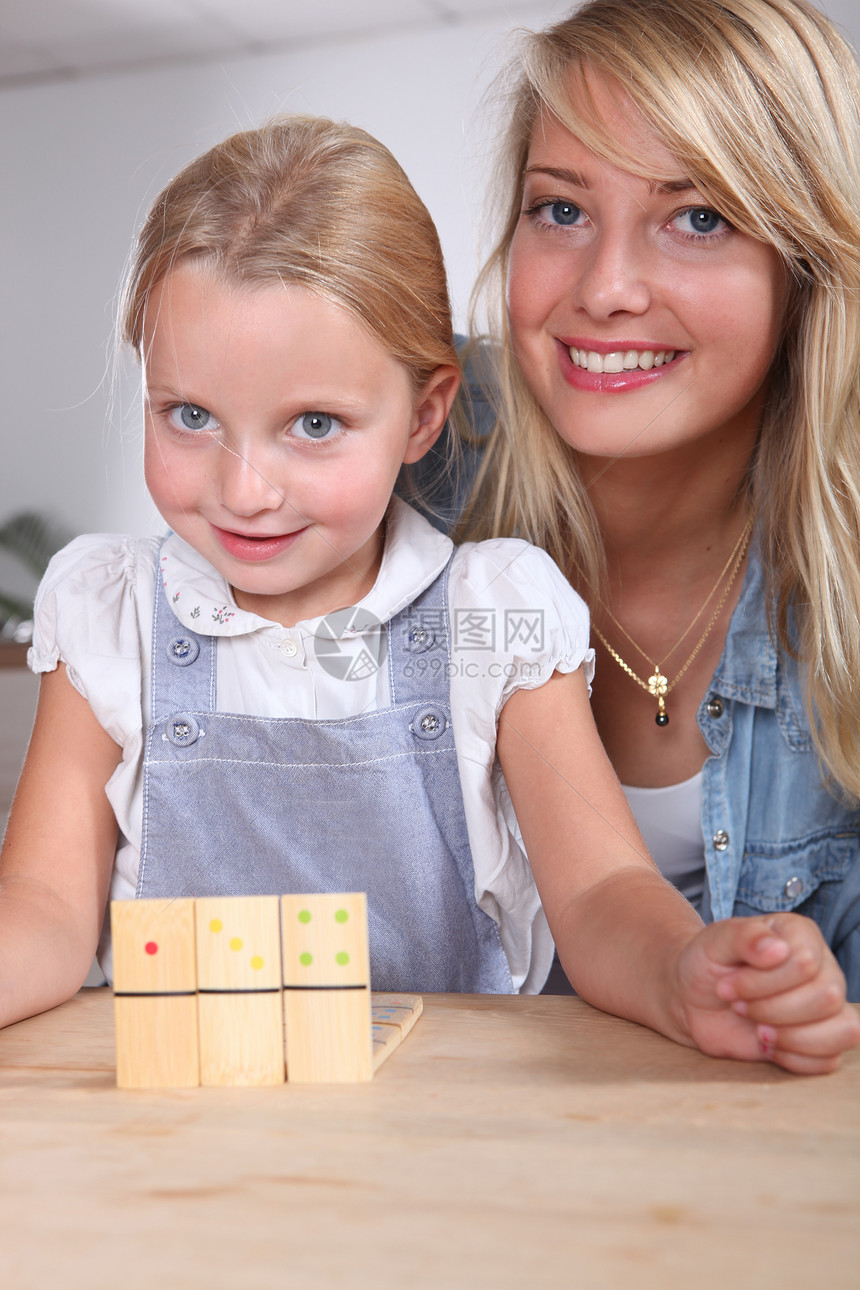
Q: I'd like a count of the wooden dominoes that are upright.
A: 3